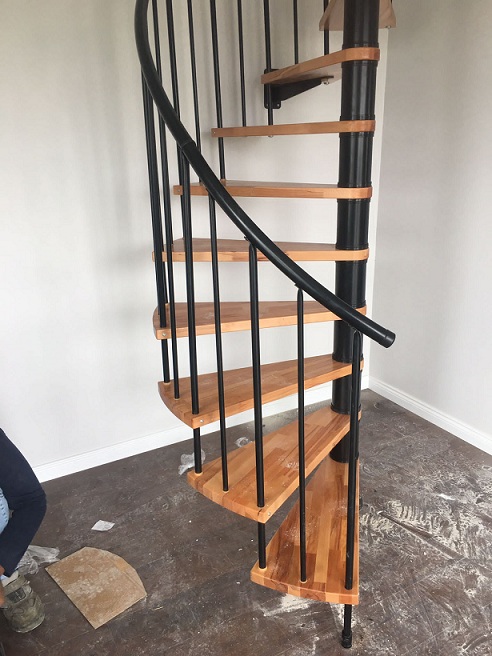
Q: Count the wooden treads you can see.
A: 9